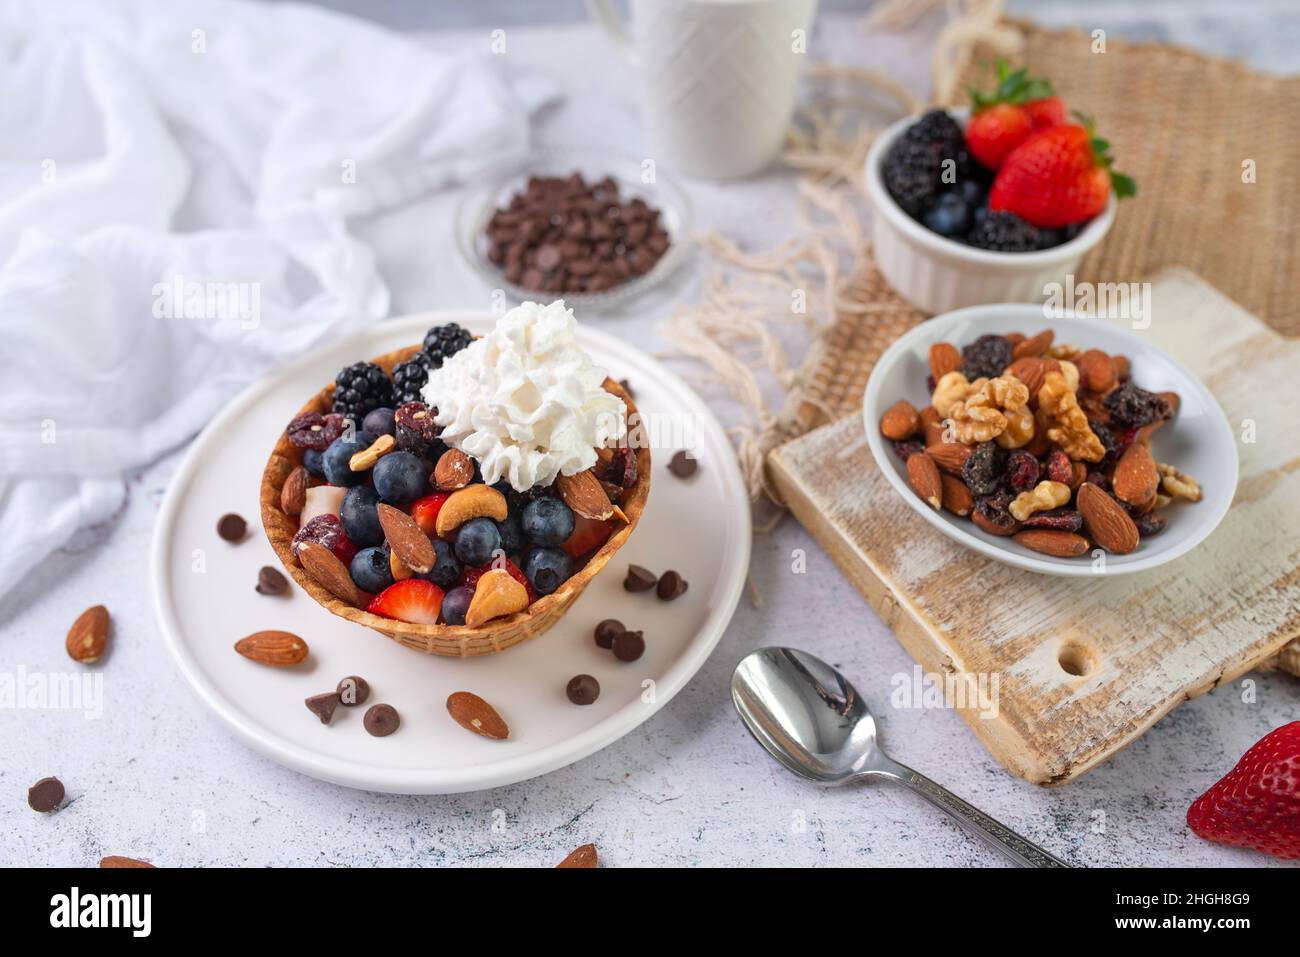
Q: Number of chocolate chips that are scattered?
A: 13